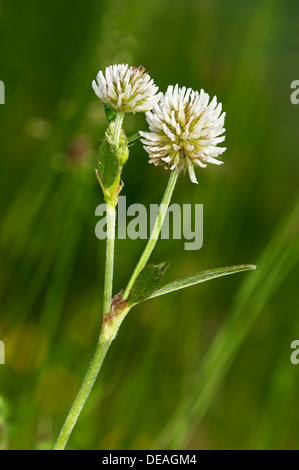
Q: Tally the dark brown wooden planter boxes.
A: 0